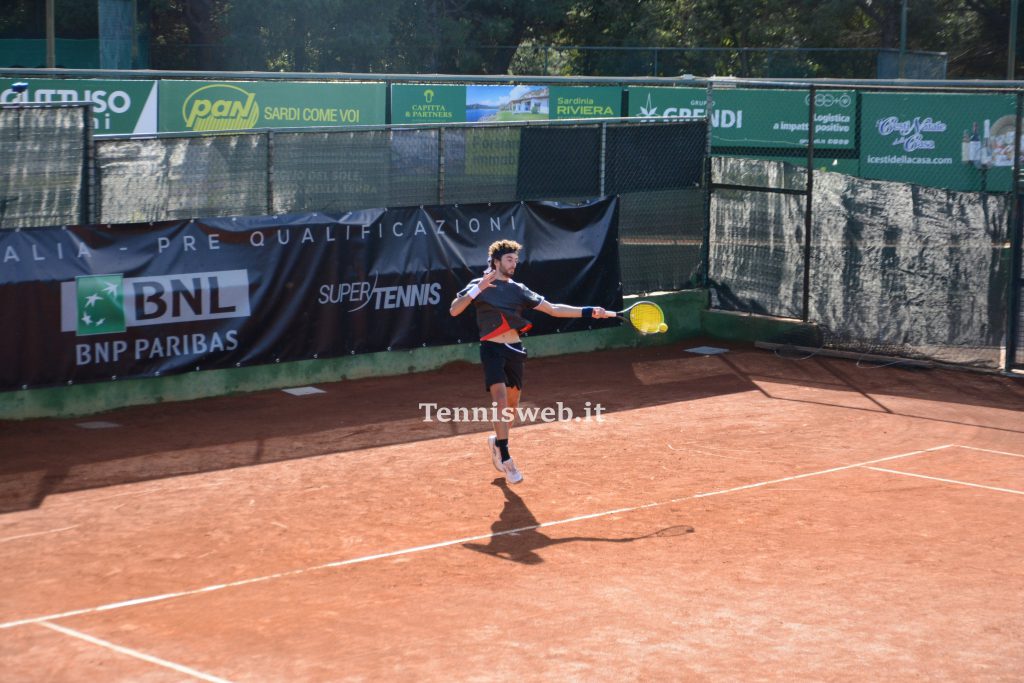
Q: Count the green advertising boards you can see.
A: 5